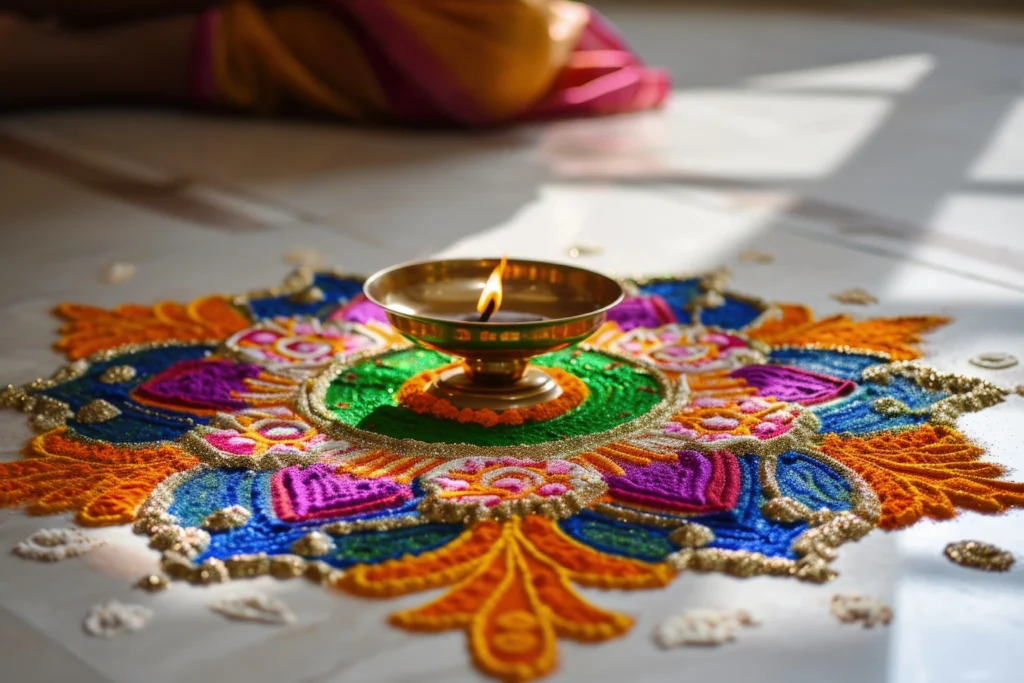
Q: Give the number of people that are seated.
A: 1